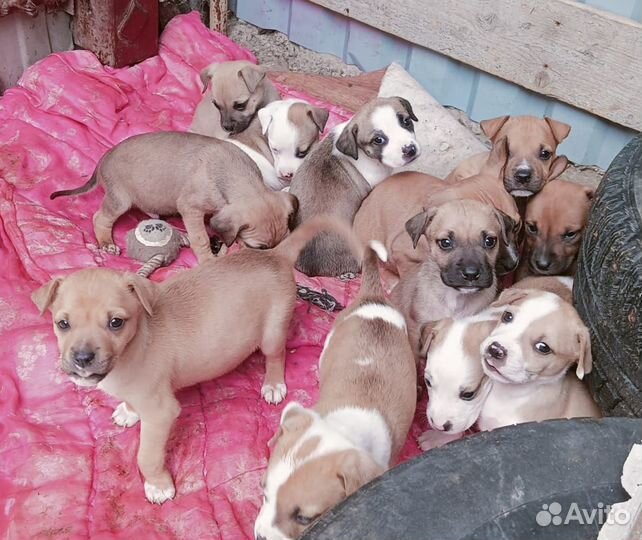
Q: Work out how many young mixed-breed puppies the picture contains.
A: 12